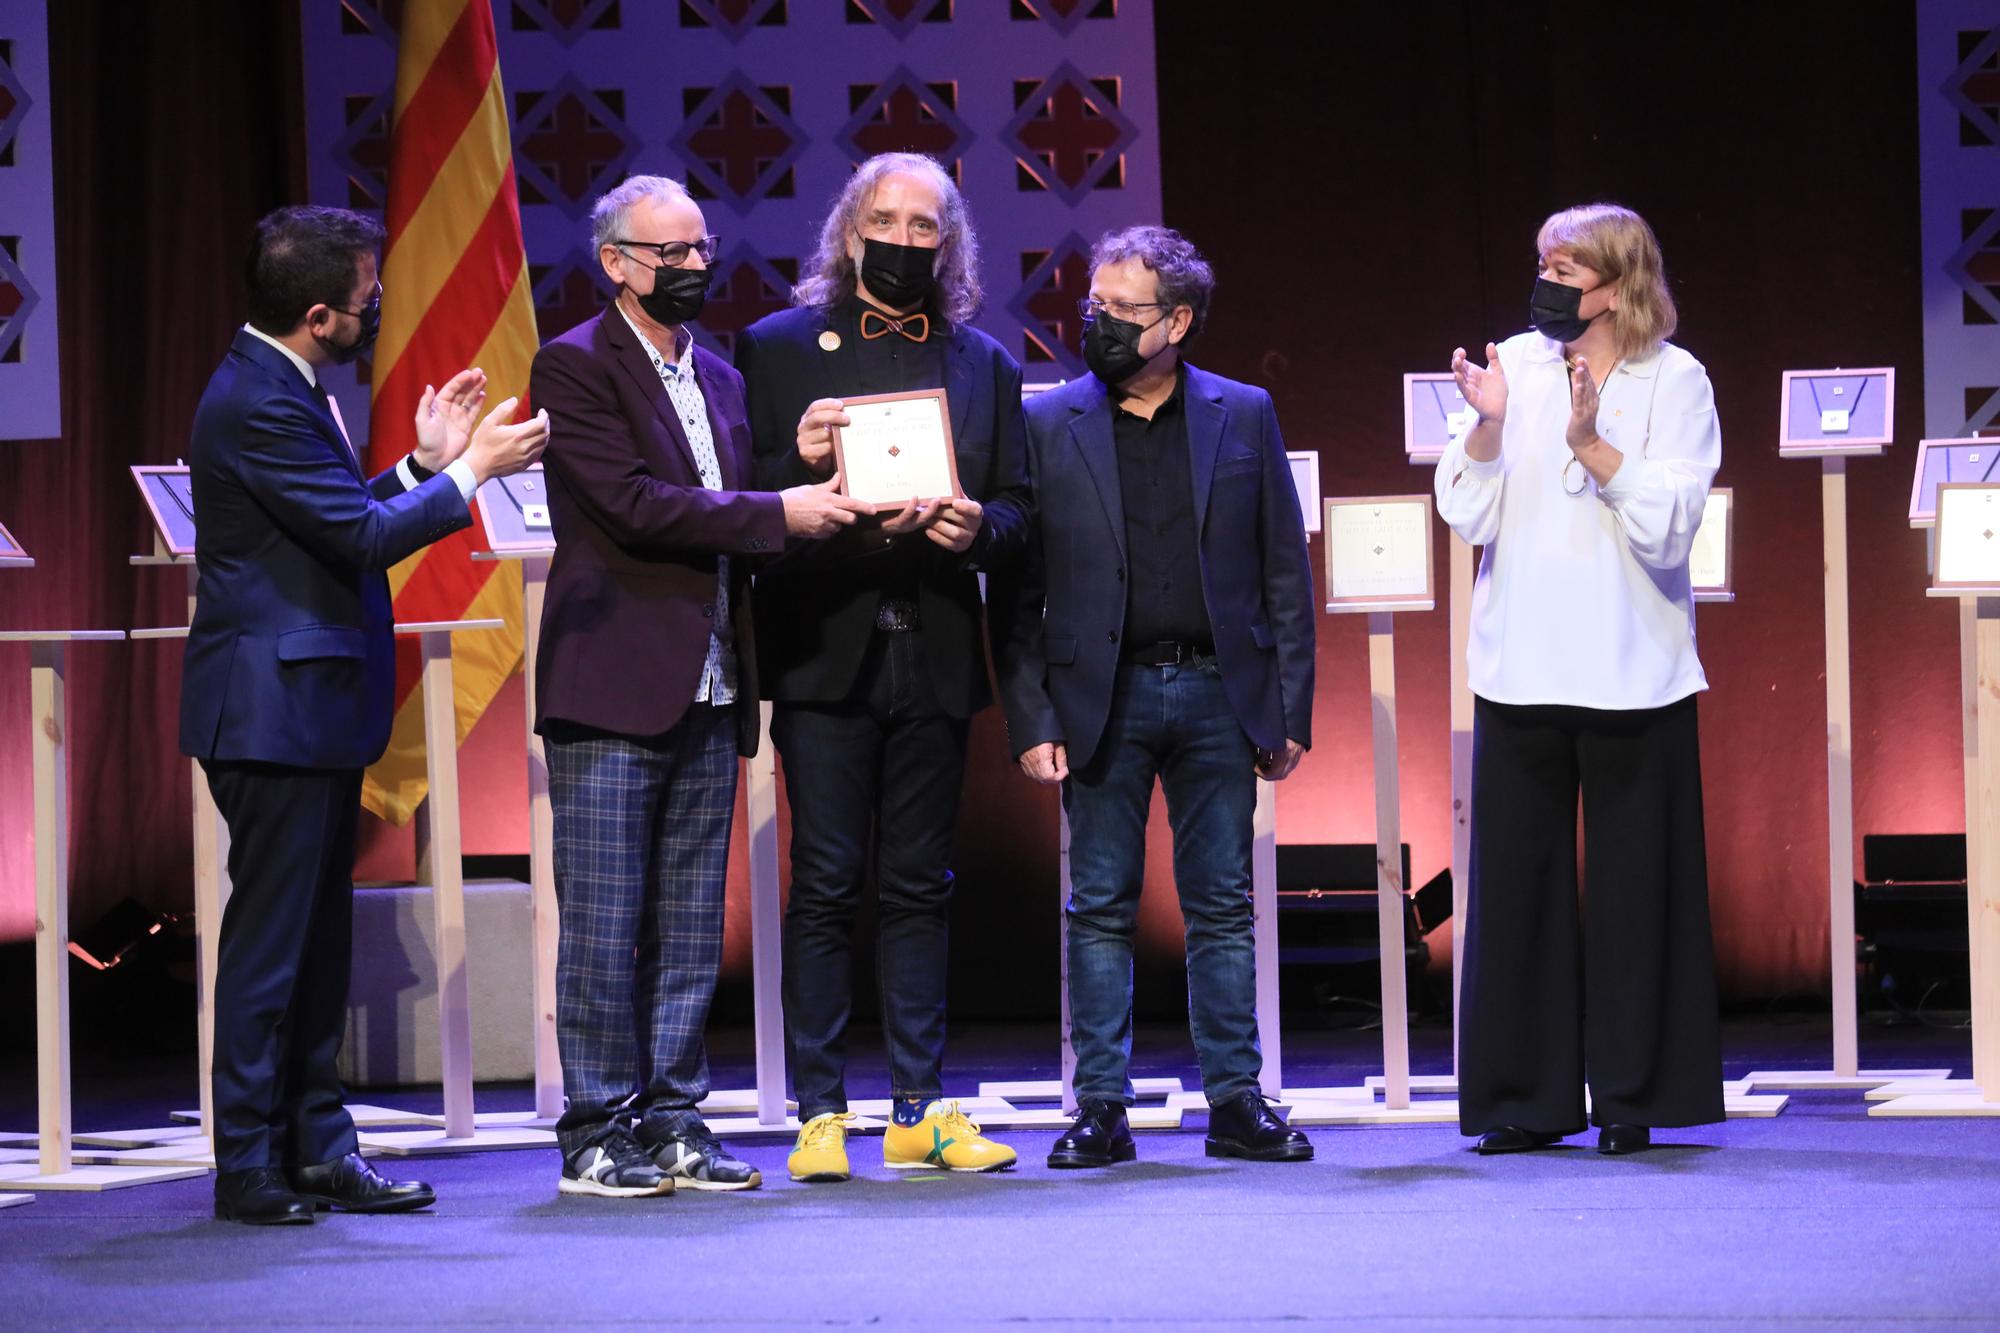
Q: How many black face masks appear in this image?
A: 5